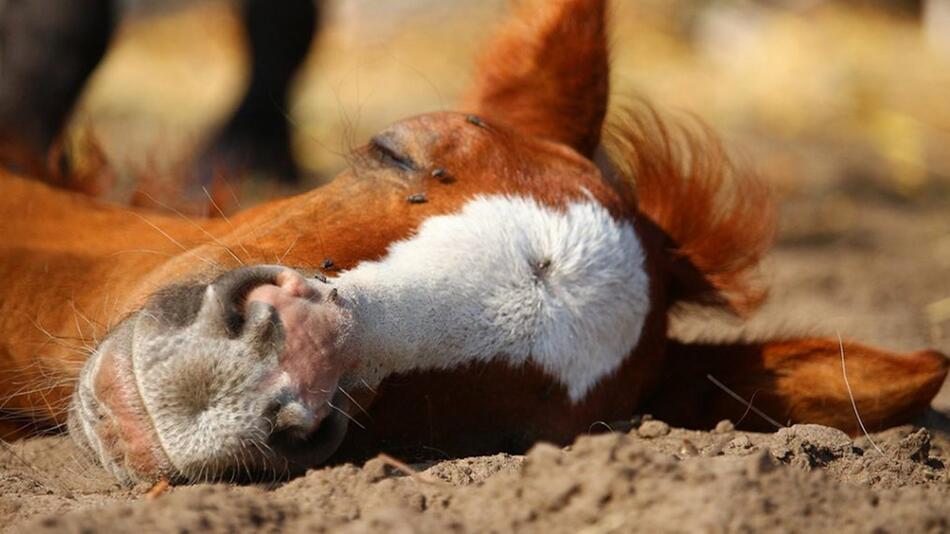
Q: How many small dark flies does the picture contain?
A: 6